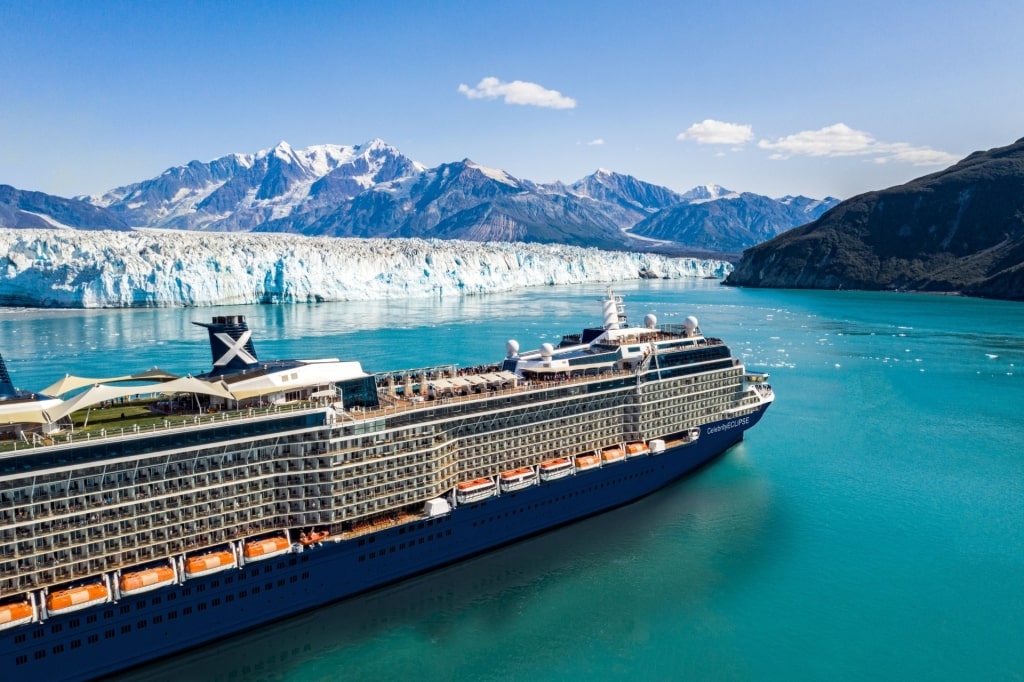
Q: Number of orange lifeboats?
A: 11